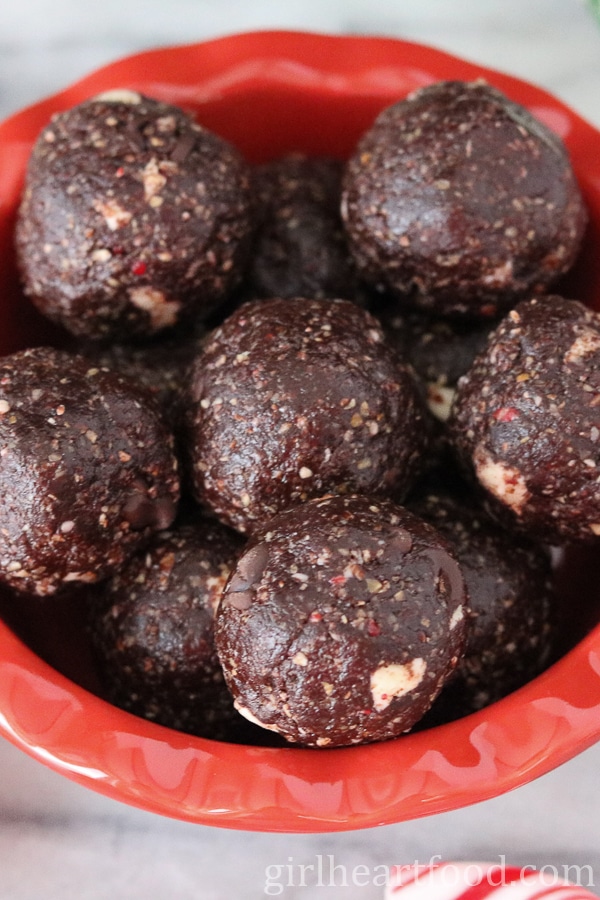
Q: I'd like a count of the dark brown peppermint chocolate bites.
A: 11